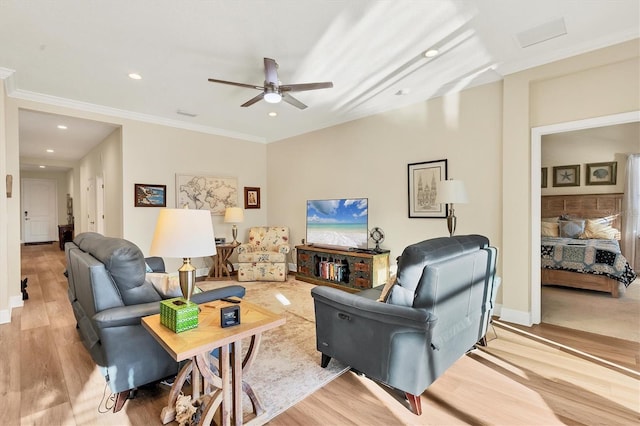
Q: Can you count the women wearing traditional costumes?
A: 0